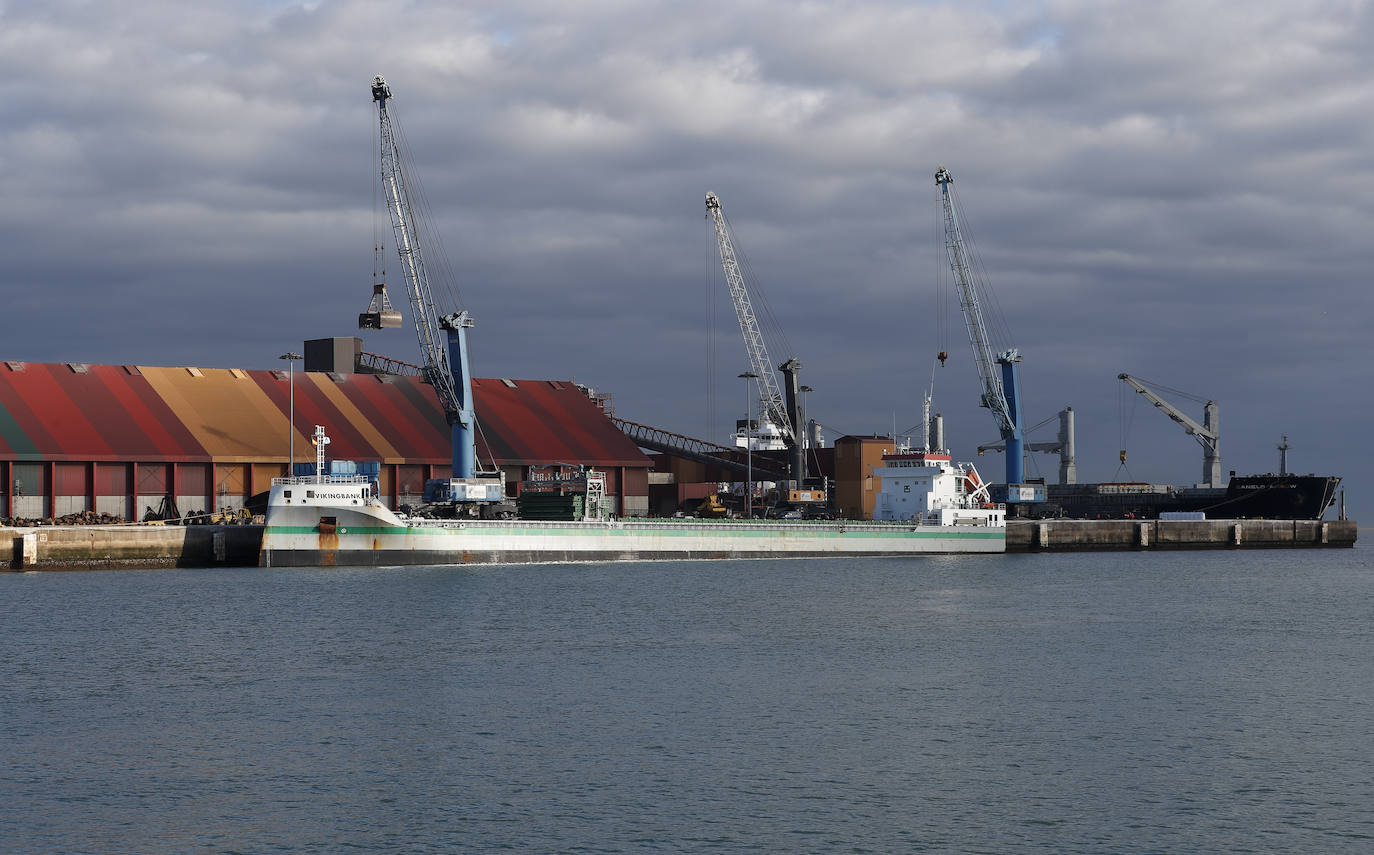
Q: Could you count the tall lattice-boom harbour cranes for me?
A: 3